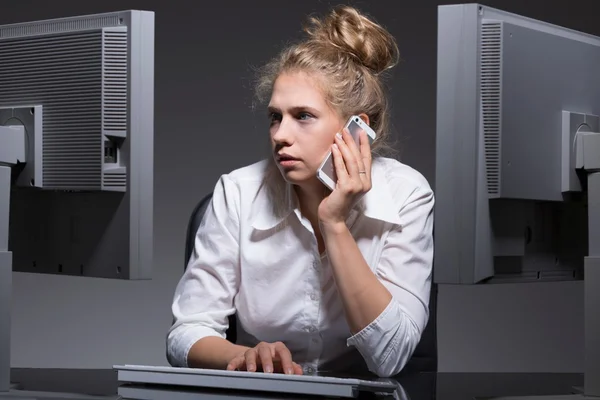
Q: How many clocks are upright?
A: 0